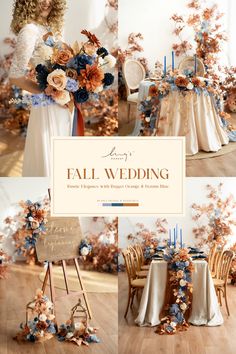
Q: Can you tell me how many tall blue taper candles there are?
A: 7